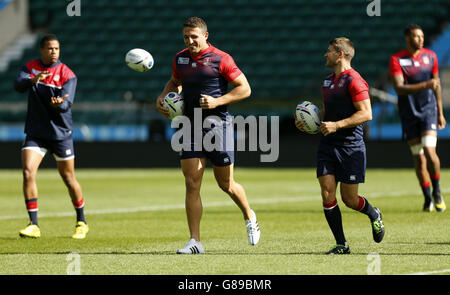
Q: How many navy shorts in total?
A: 4